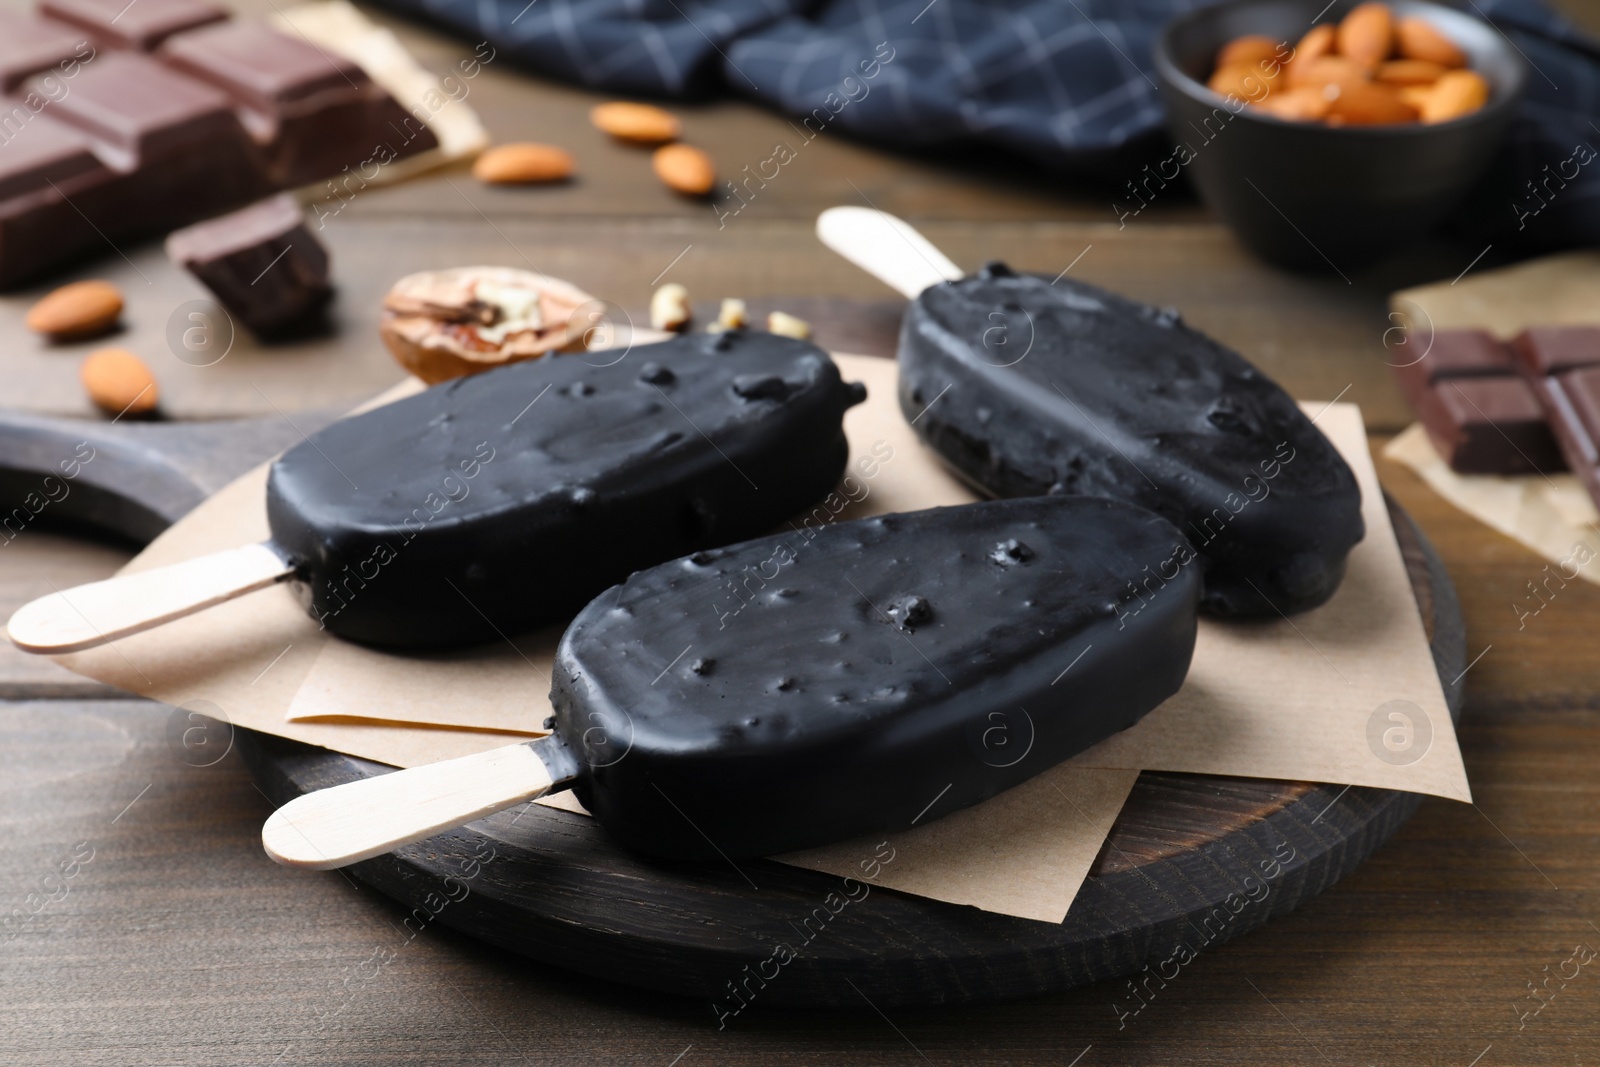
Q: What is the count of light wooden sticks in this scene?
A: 3